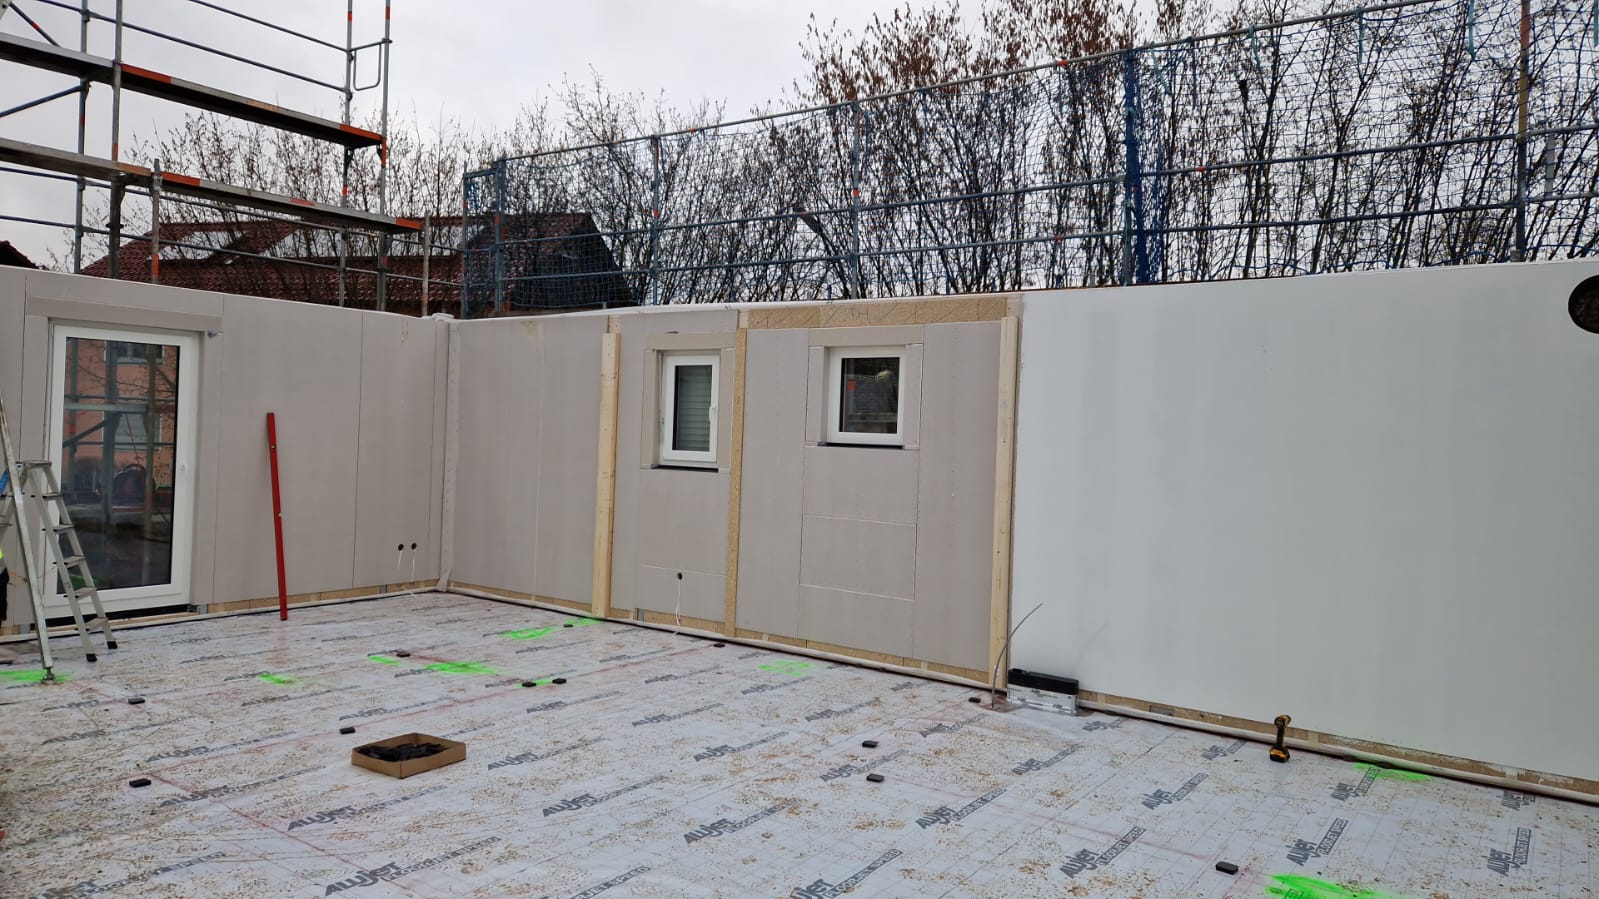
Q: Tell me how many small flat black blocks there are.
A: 12